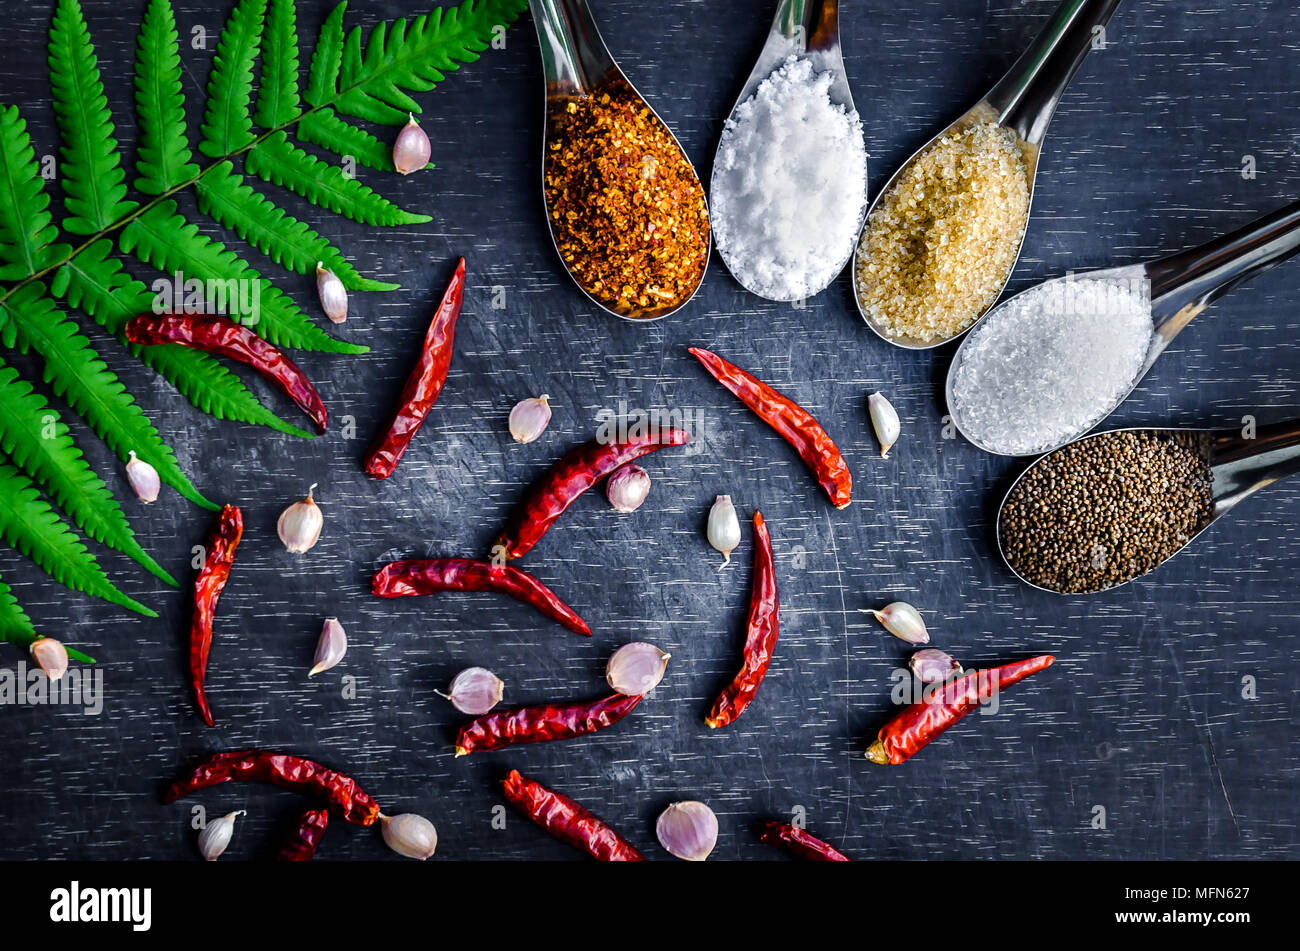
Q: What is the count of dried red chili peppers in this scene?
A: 13